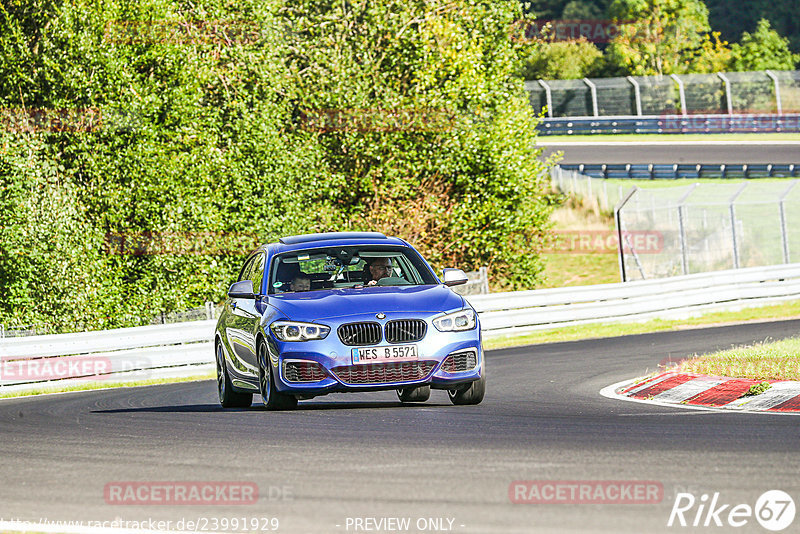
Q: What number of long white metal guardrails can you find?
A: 1